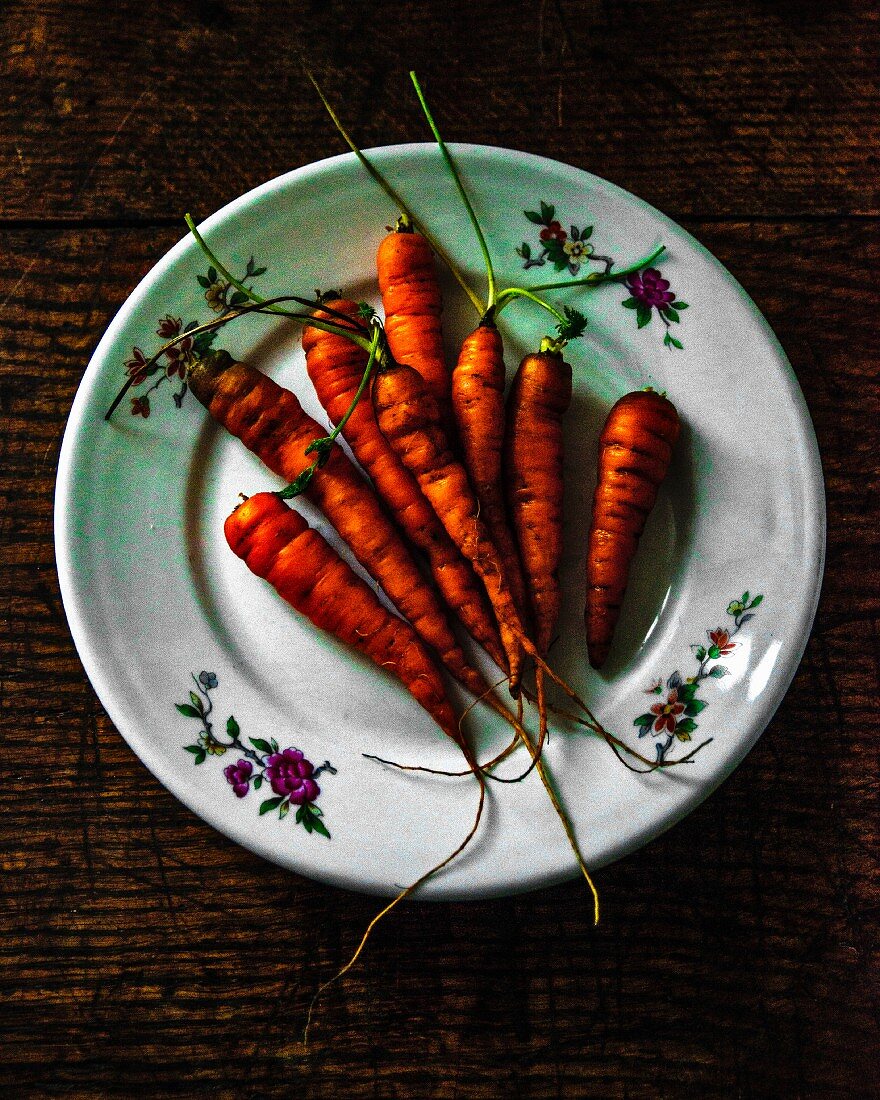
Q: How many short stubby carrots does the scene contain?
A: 1